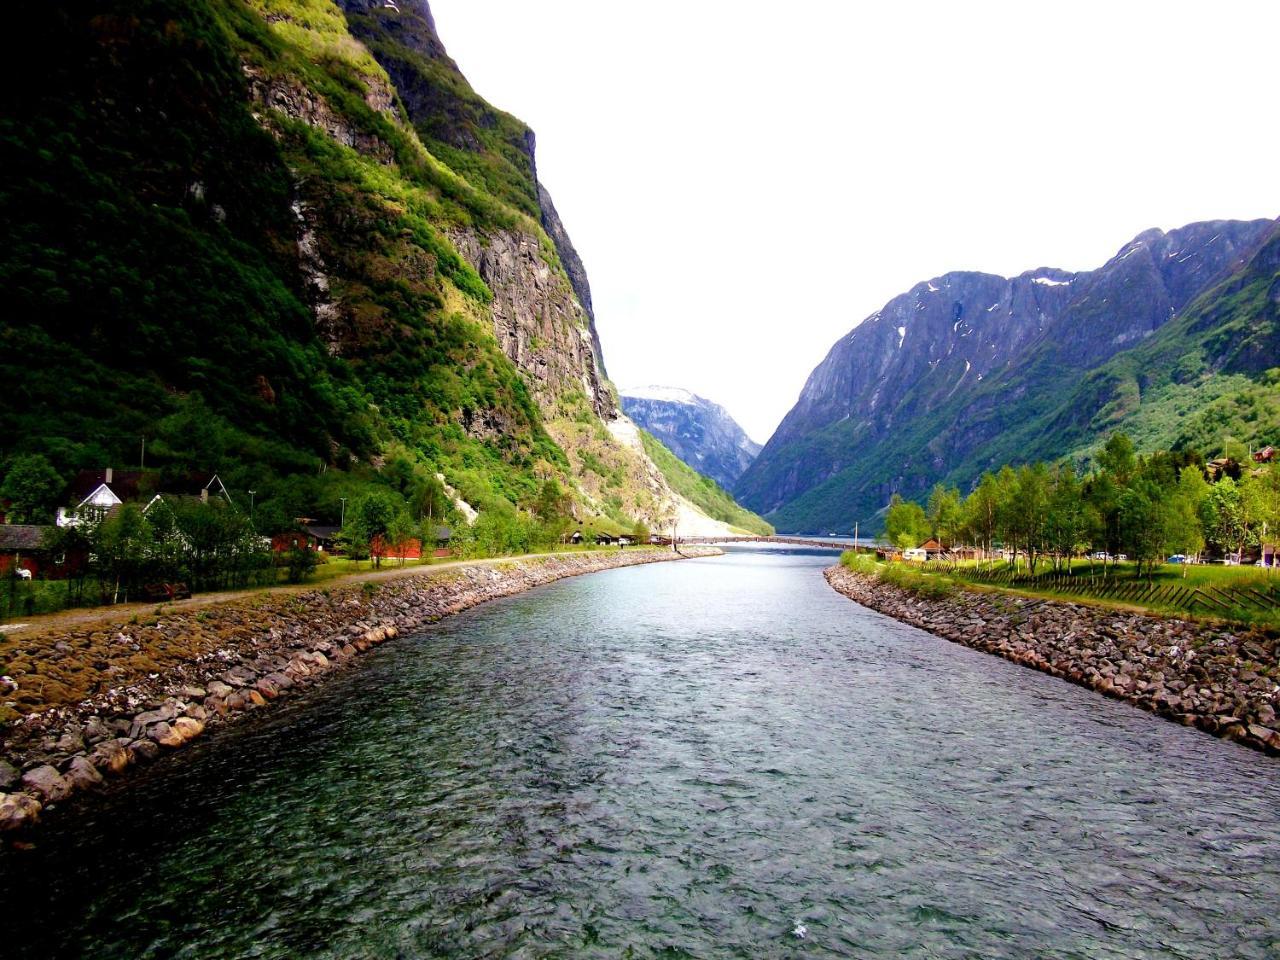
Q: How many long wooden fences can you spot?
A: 1